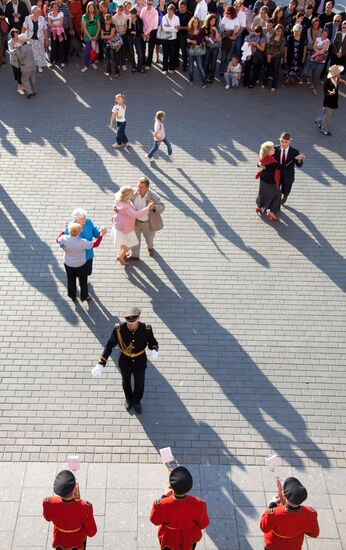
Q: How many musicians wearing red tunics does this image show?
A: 3